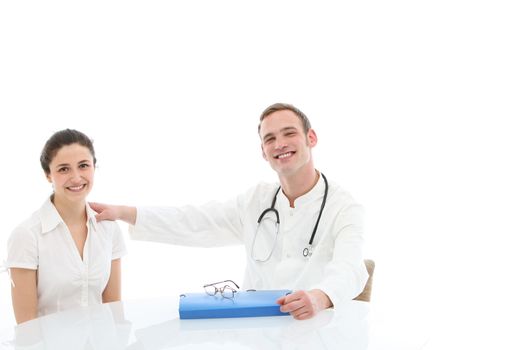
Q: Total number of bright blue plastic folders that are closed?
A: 1